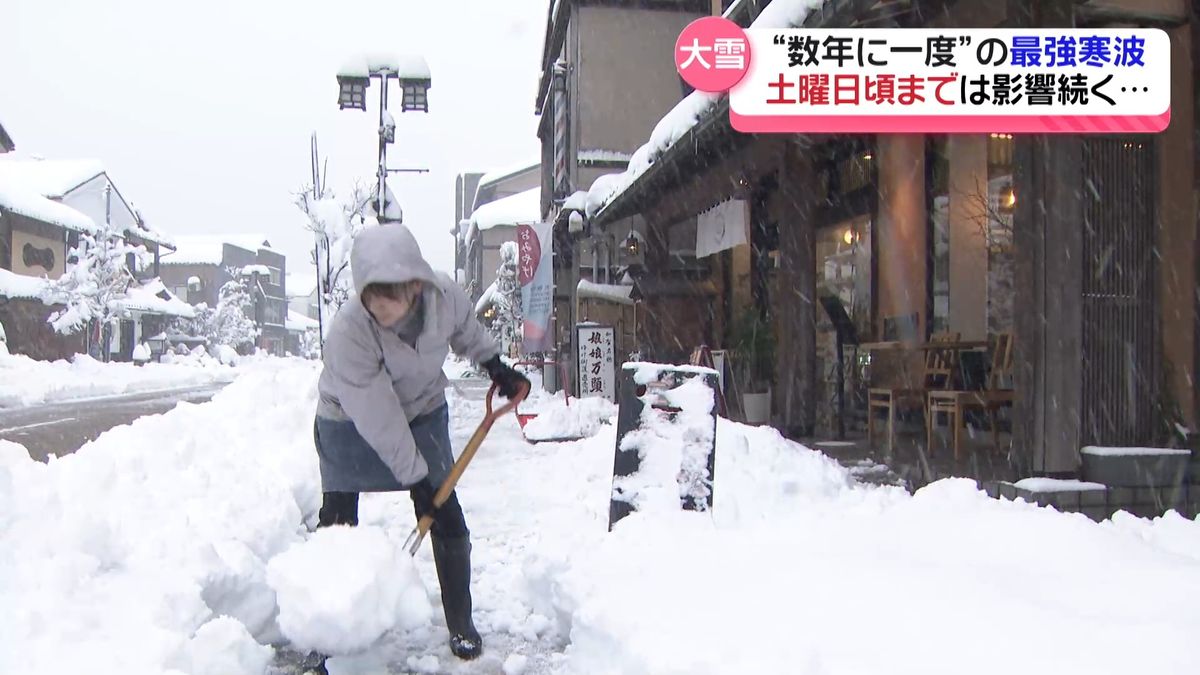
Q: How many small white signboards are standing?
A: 1